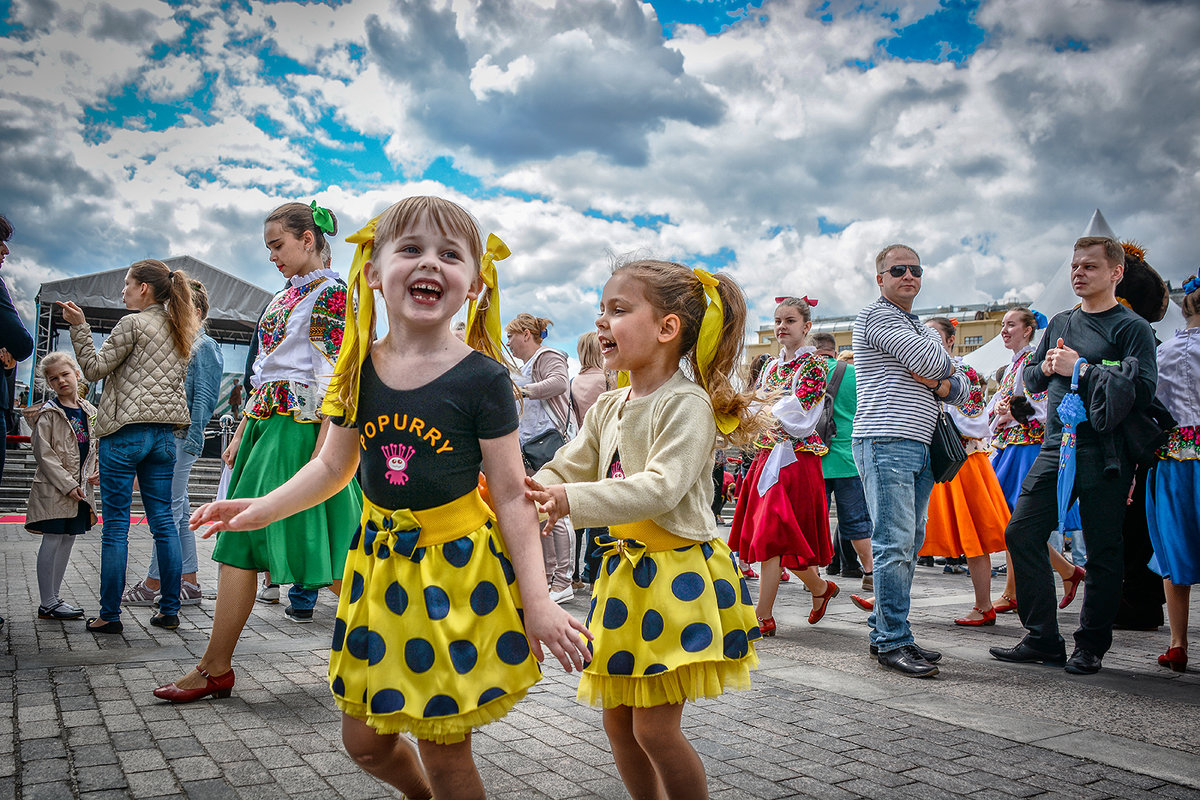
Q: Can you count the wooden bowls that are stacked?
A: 0